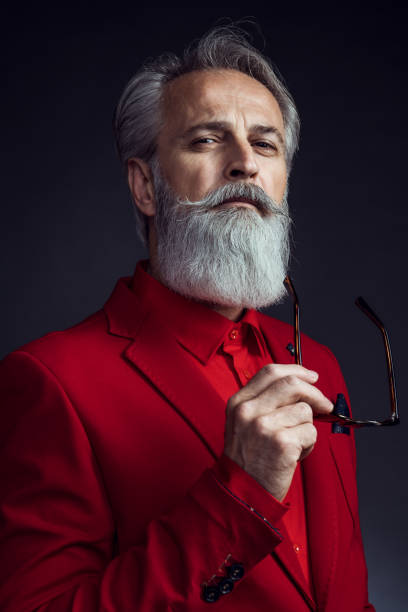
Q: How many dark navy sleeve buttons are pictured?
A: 3